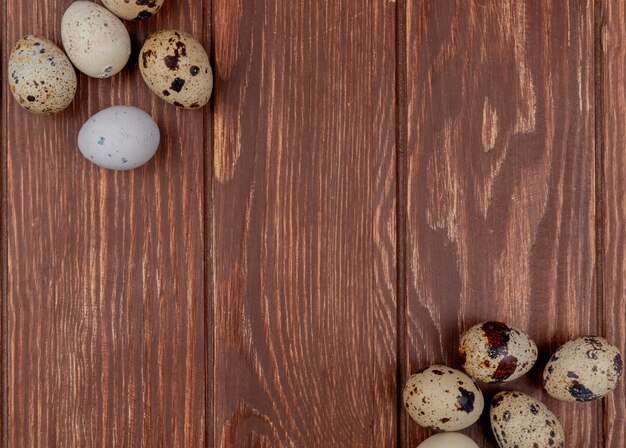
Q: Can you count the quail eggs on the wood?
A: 10